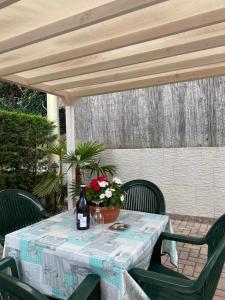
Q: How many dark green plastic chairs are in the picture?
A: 4